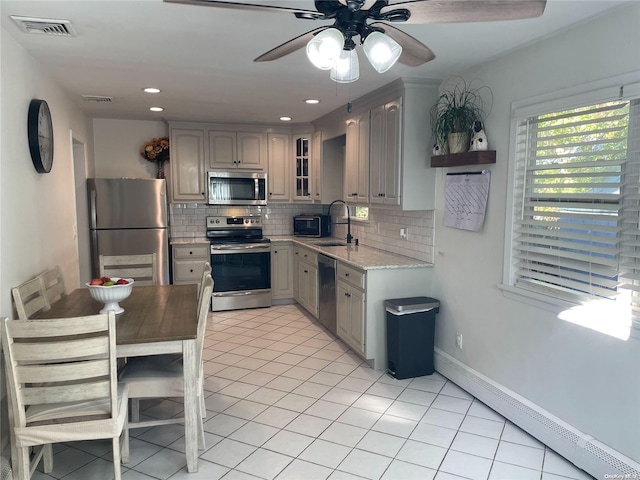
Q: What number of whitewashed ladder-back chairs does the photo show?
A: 6